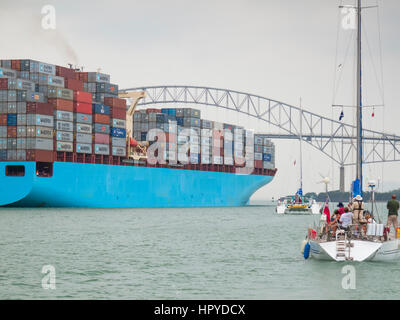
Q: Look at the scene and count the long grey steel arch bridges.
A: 1